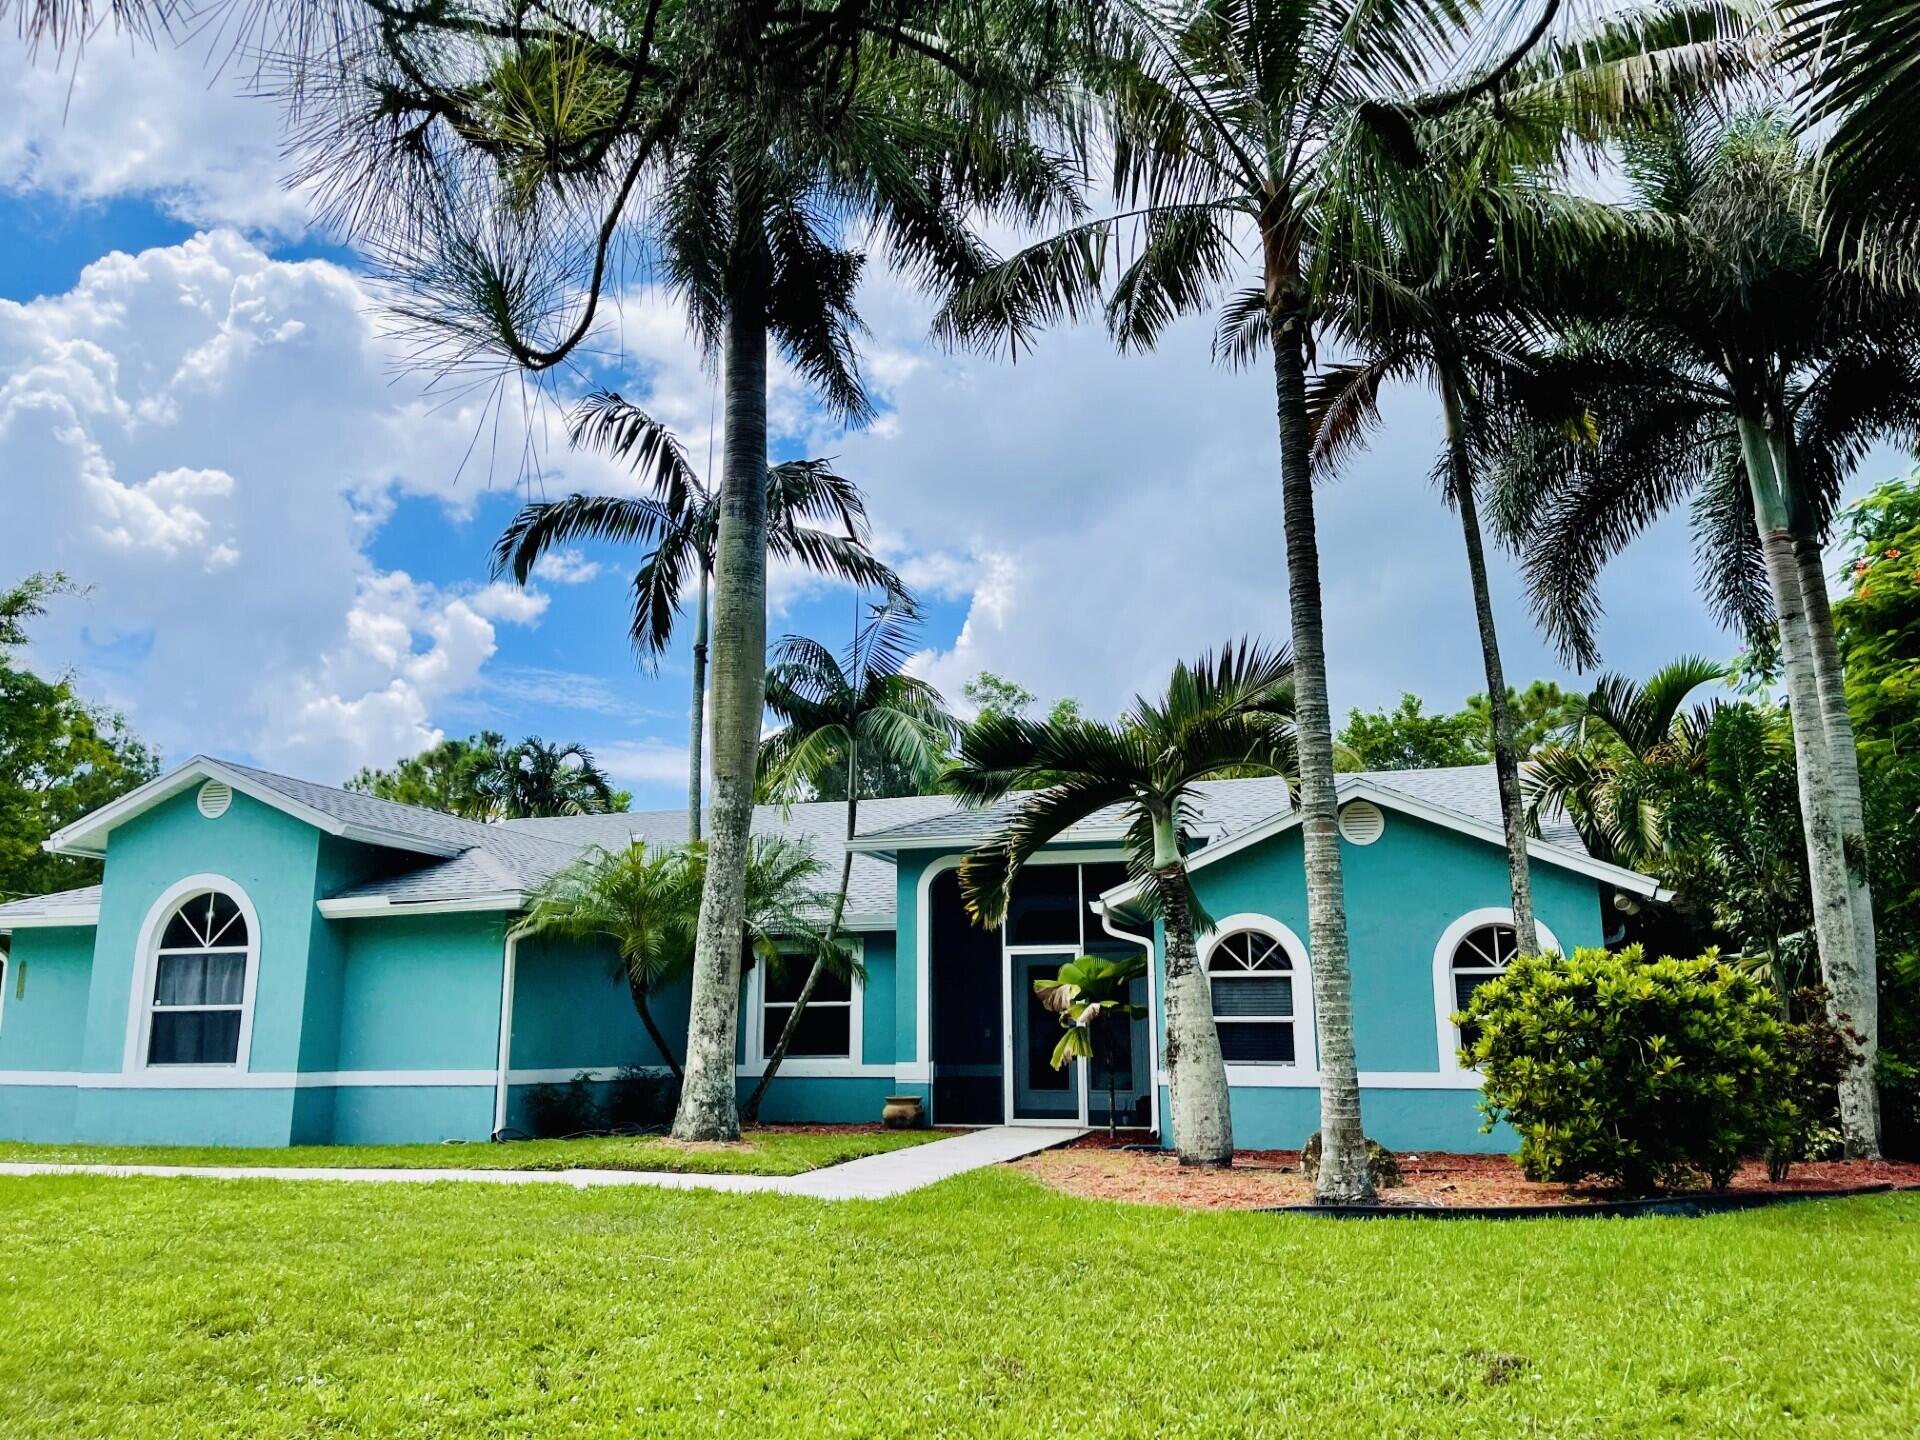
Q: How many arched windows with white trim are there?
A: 3